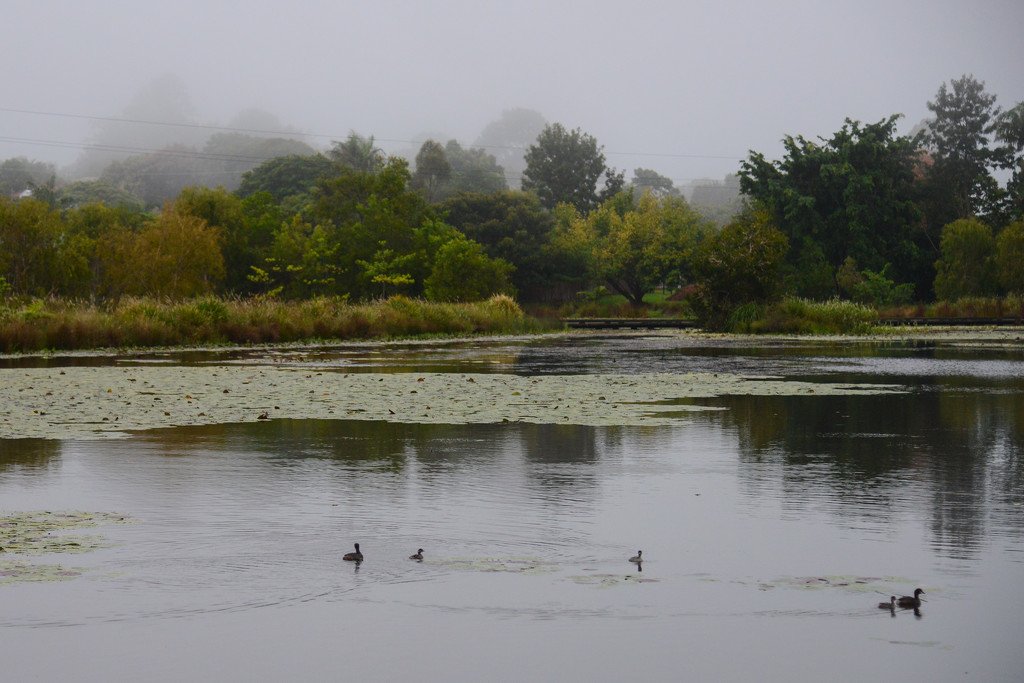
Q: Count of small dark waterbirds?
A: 5